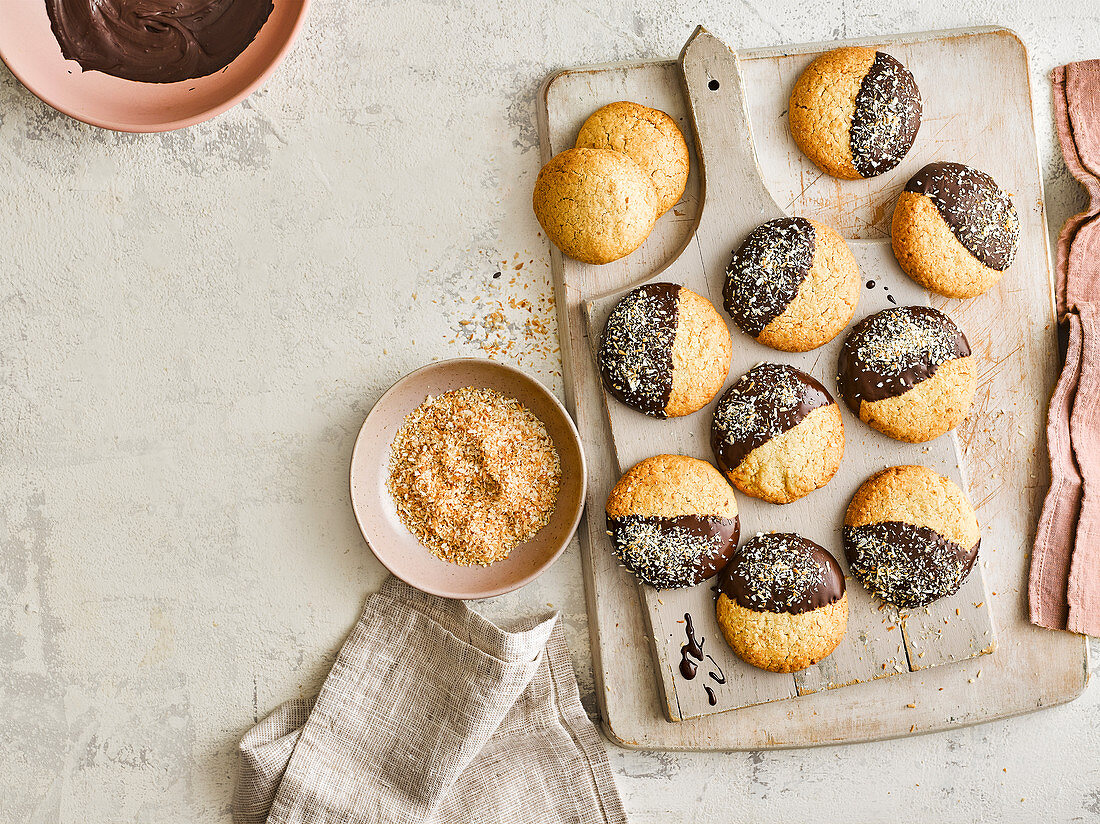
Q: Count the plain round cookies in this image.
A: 2